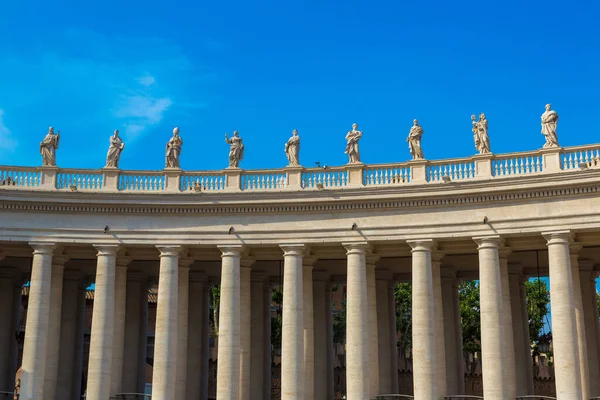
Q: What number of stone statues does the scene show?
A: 9